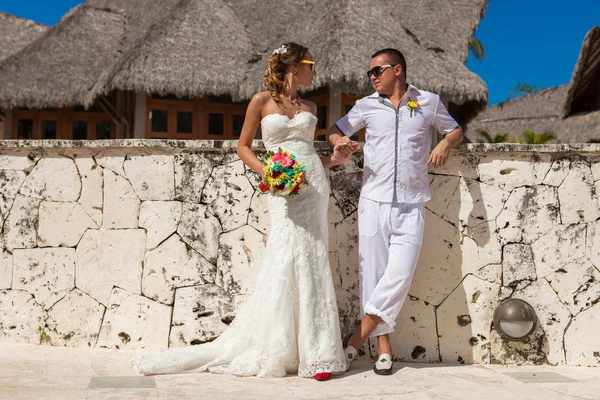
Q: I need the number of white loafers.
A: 2